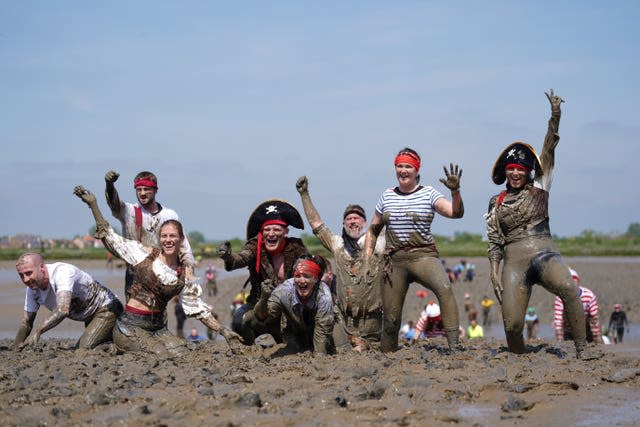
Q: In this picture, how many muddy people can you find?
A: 8